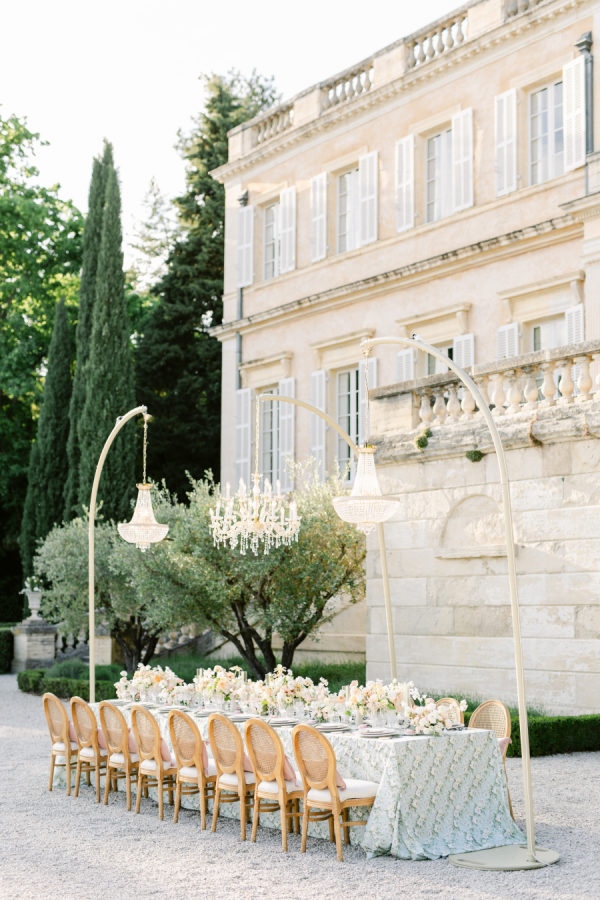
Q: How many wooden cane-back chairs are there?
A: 10